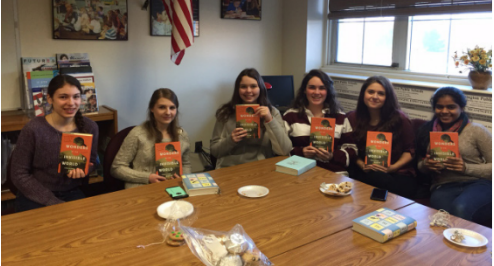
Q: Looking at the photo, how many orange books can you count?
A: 6